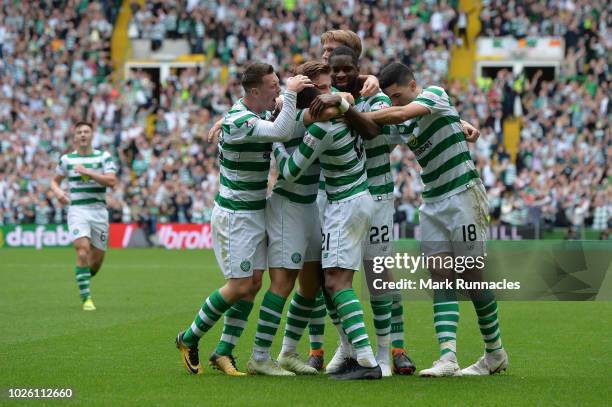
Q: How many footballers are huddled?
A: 6